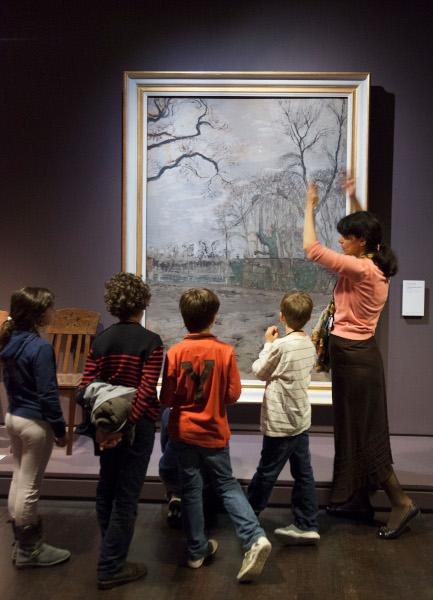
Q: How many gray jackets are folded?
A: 1